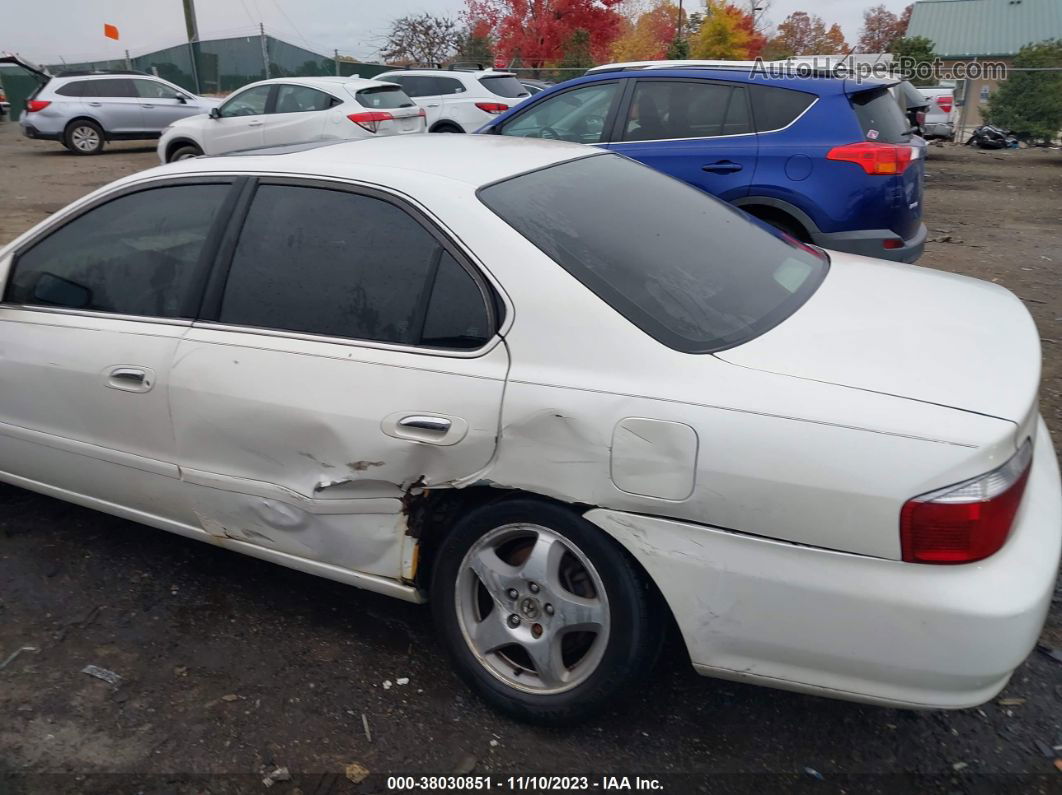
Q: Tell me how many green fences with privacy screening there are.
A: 1